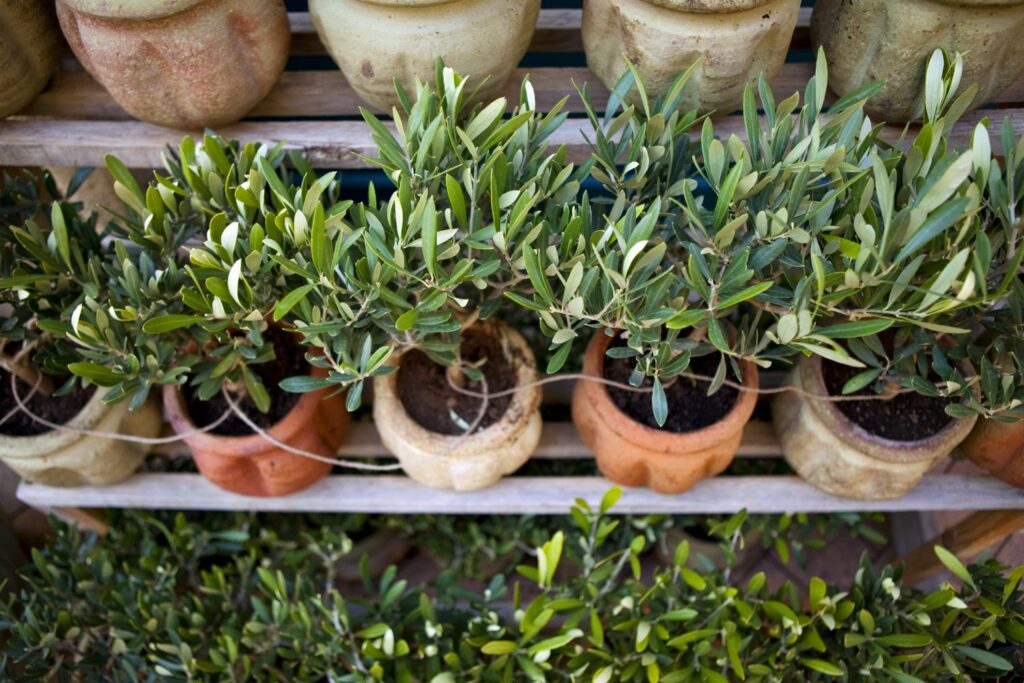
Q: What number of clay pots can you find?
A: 11